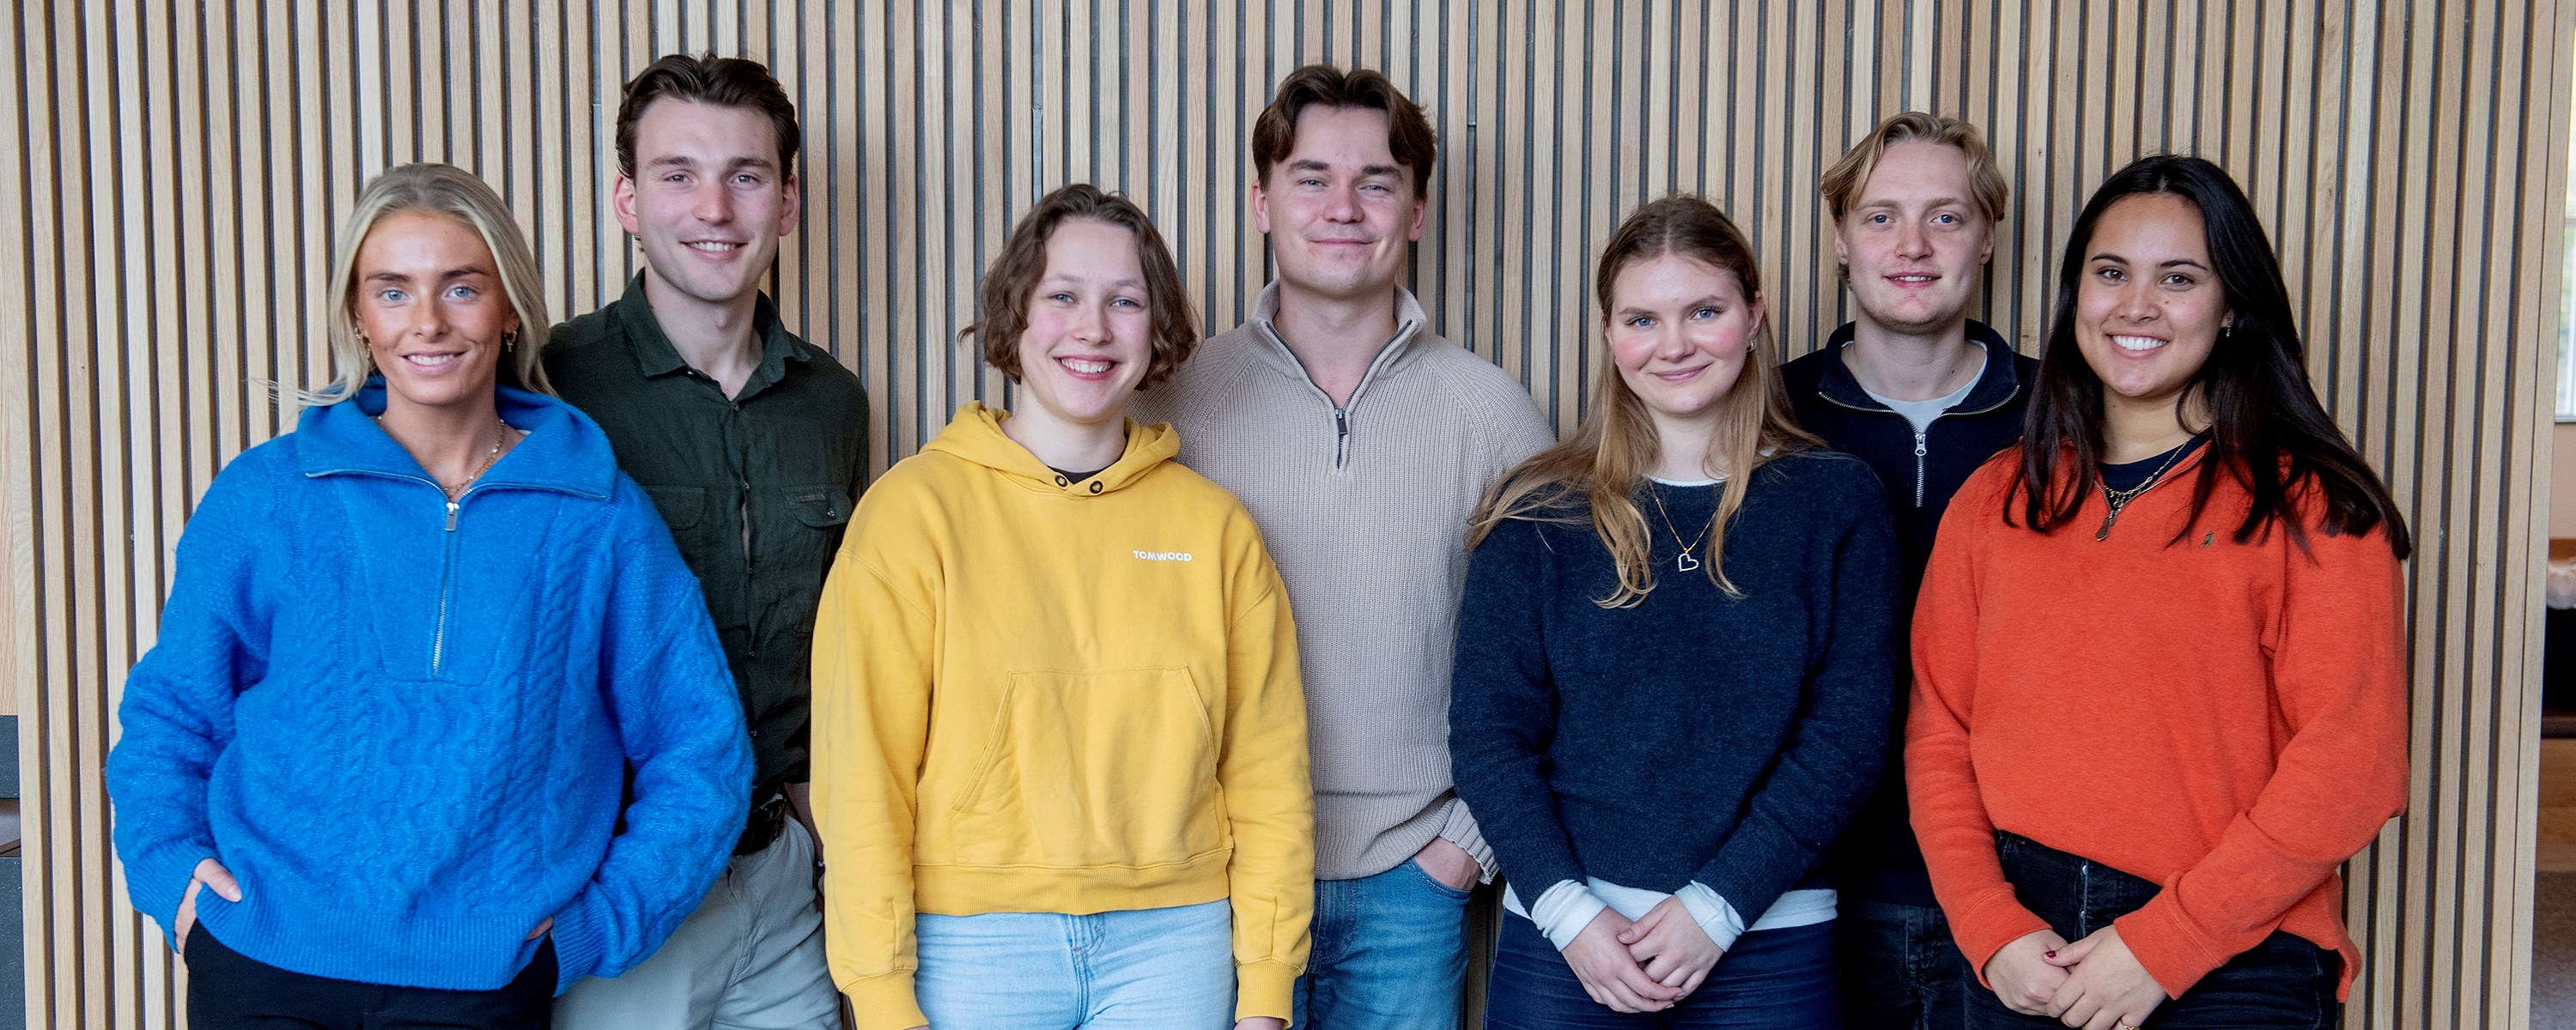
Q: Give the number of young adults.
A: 7